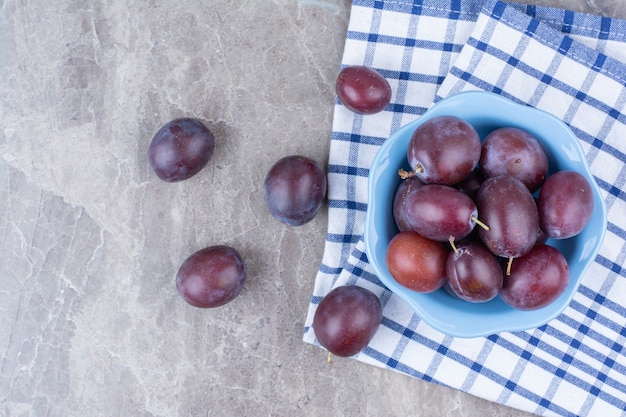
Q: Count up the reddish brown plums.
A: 1